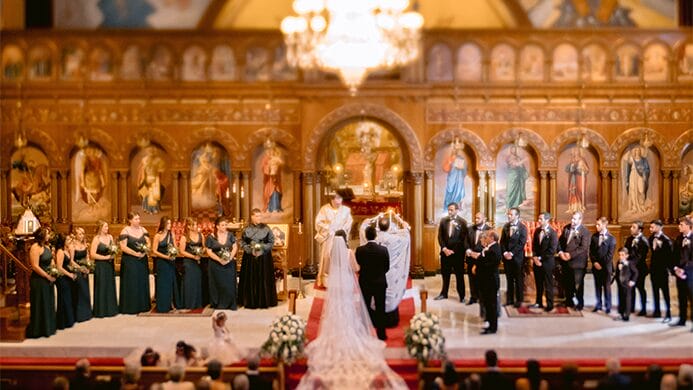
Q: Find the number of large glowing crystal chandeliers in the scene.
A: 1